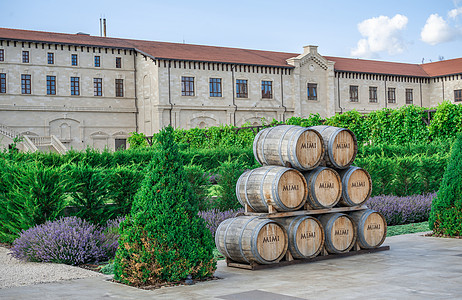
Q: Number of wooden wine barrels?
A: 9